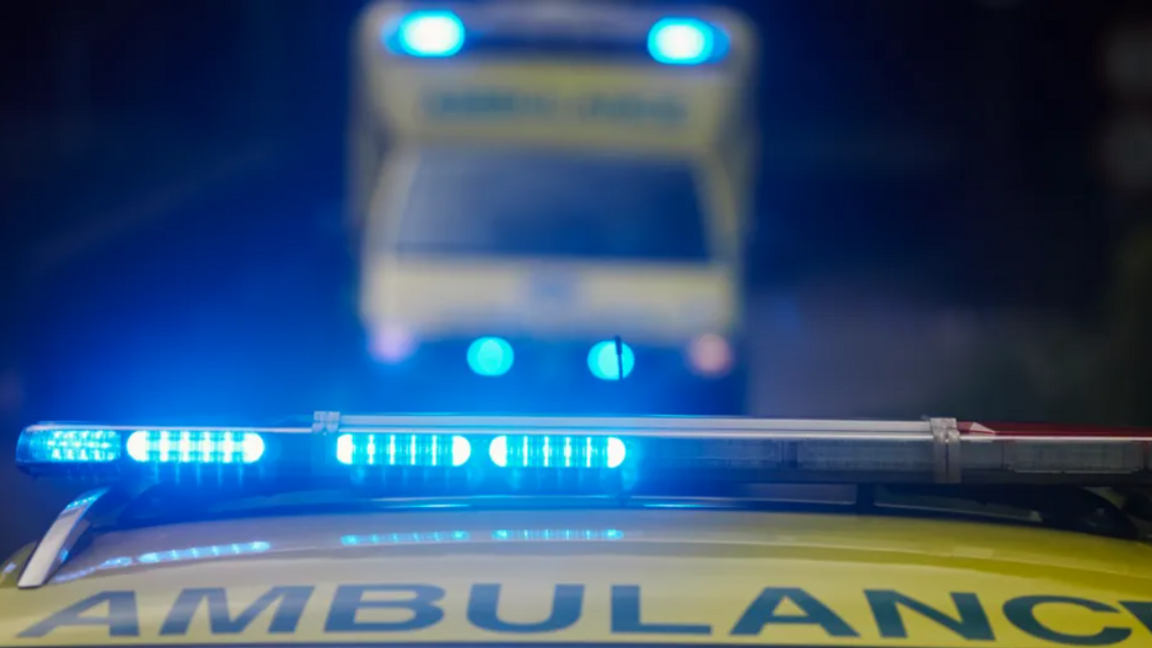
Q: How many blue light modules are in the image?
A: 8